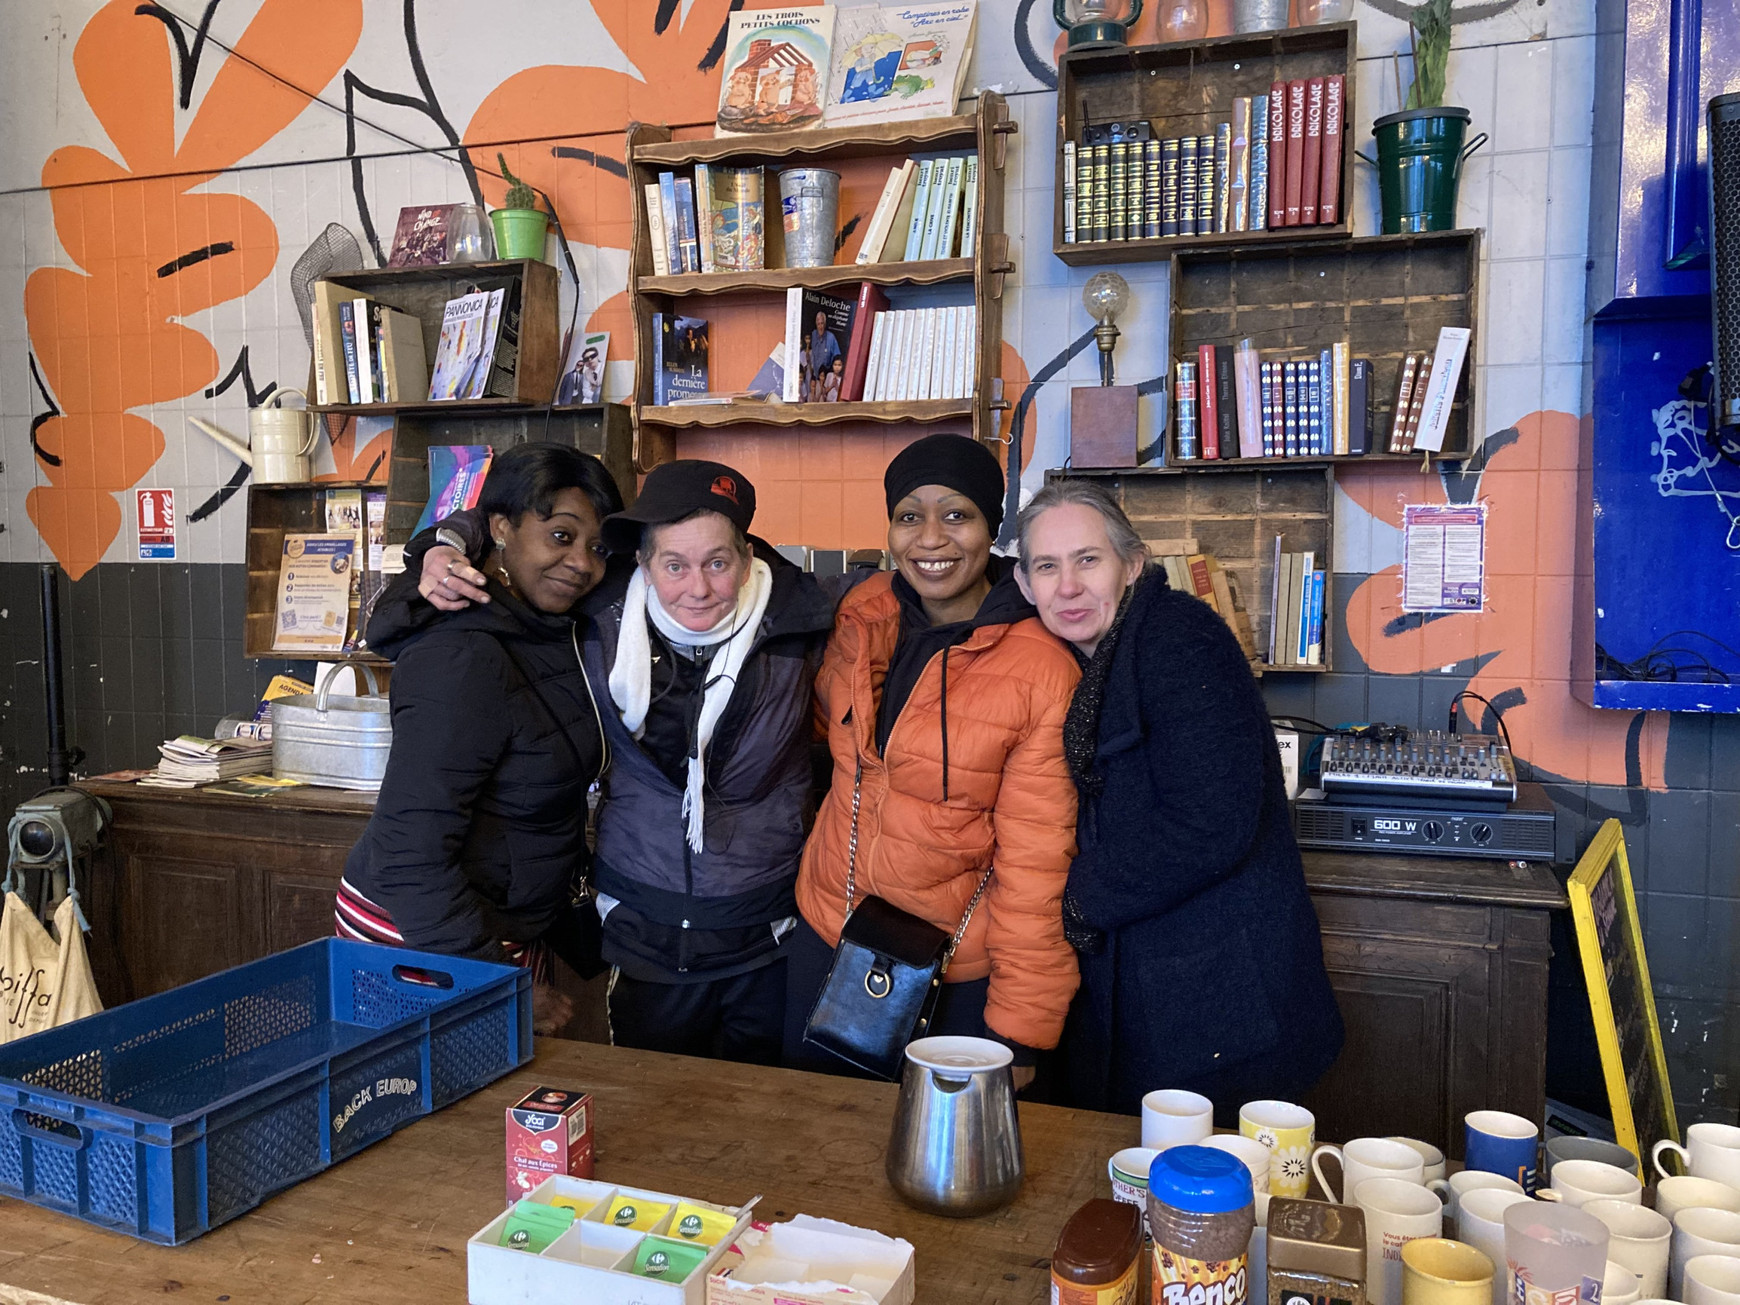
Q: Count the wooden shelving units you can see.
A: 7